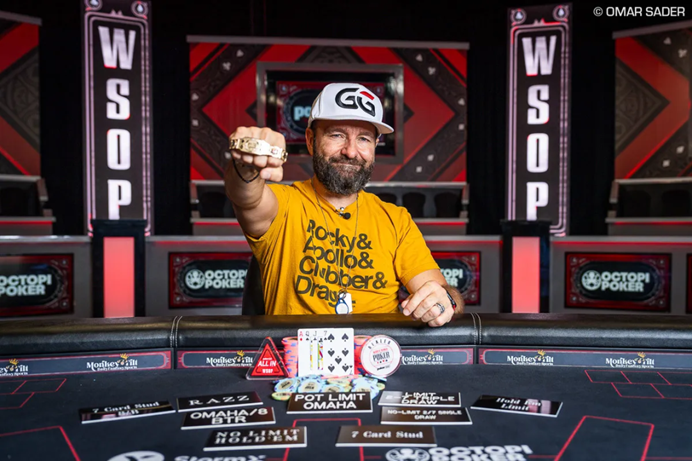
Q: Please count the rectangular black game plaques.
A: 9